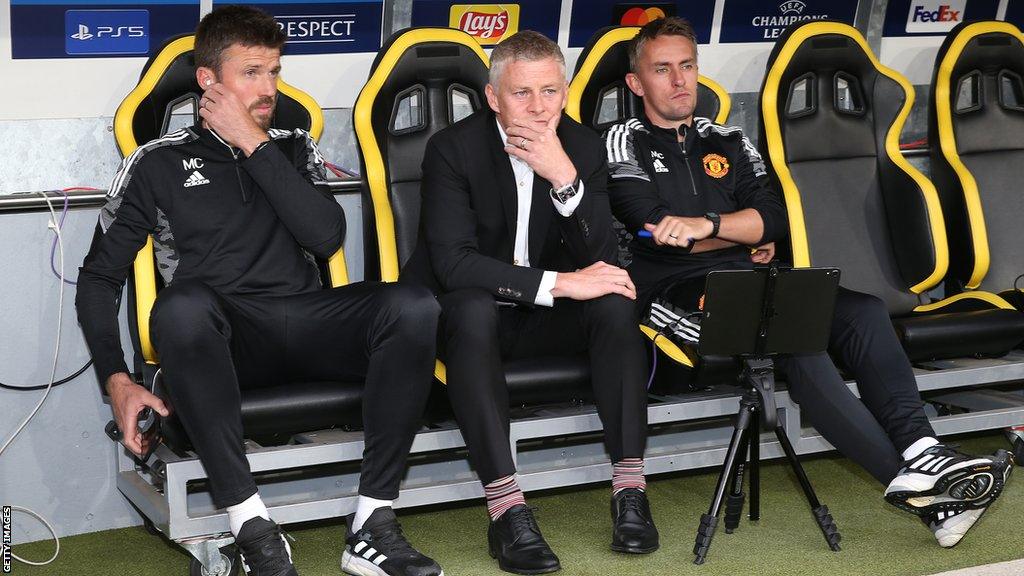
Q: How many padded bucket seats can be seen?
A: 5